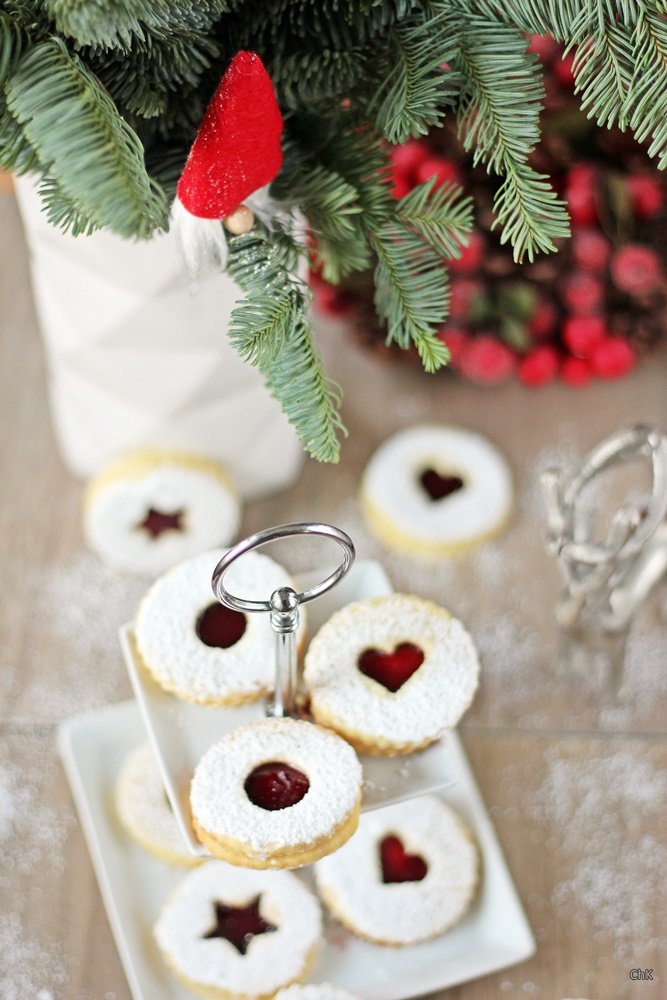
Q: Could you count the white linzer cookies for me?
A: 9